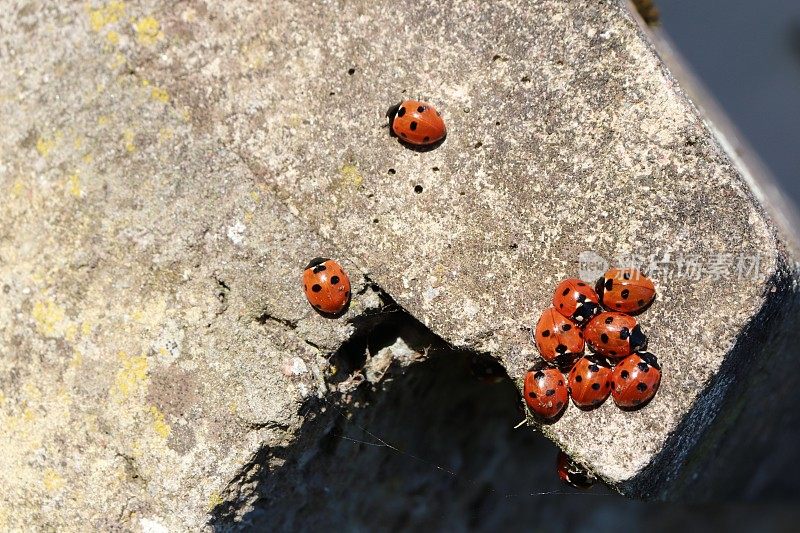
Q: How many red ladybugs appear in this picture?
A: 10